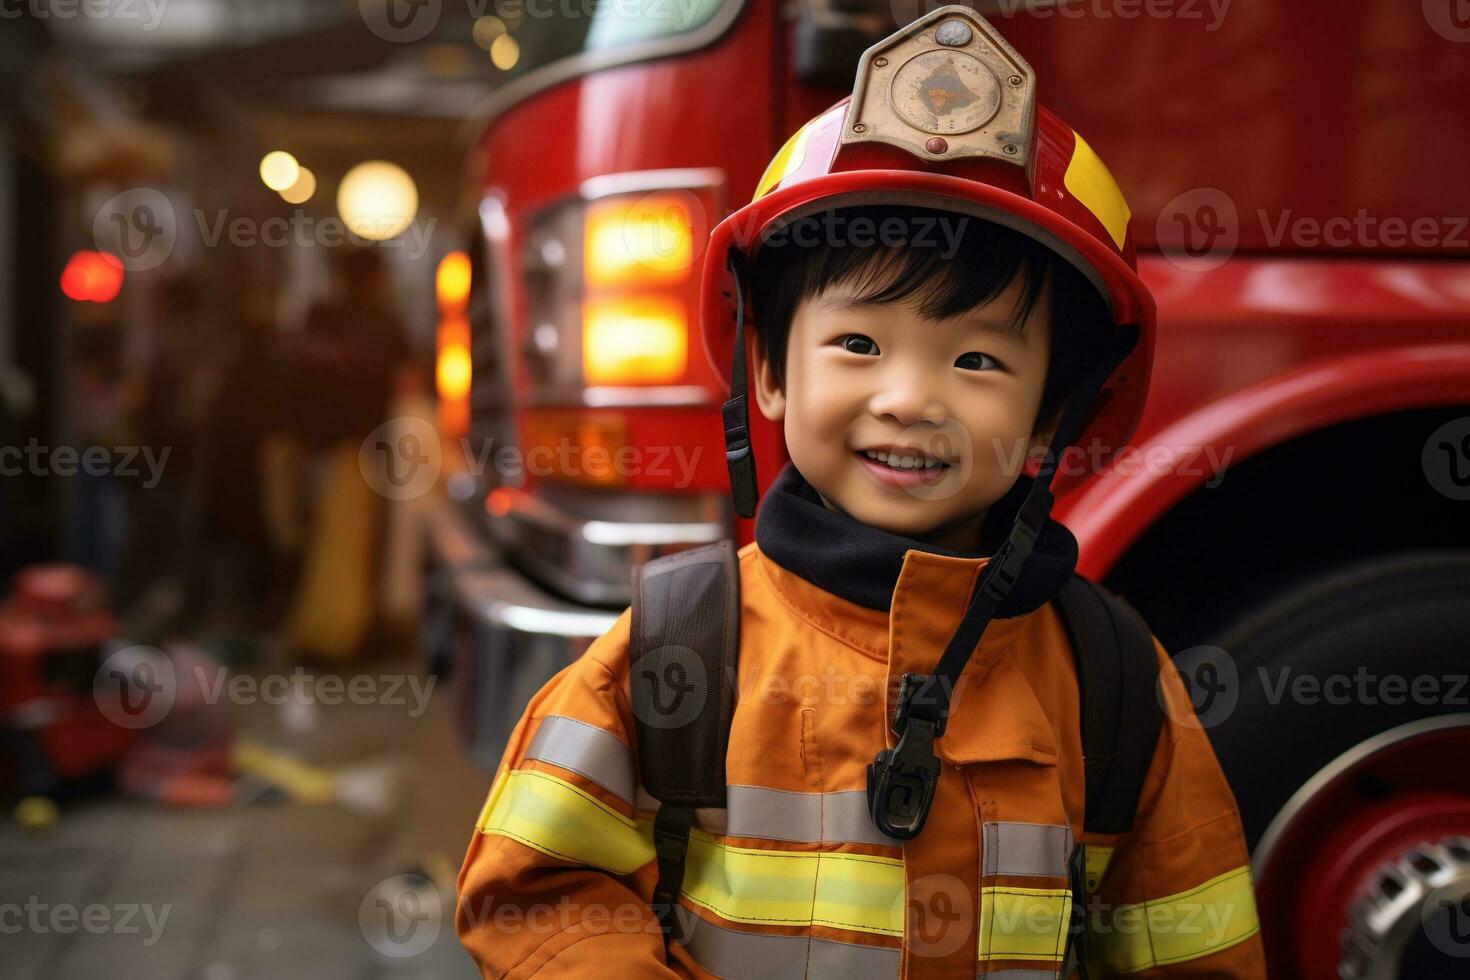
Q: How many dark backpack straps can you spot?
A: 2